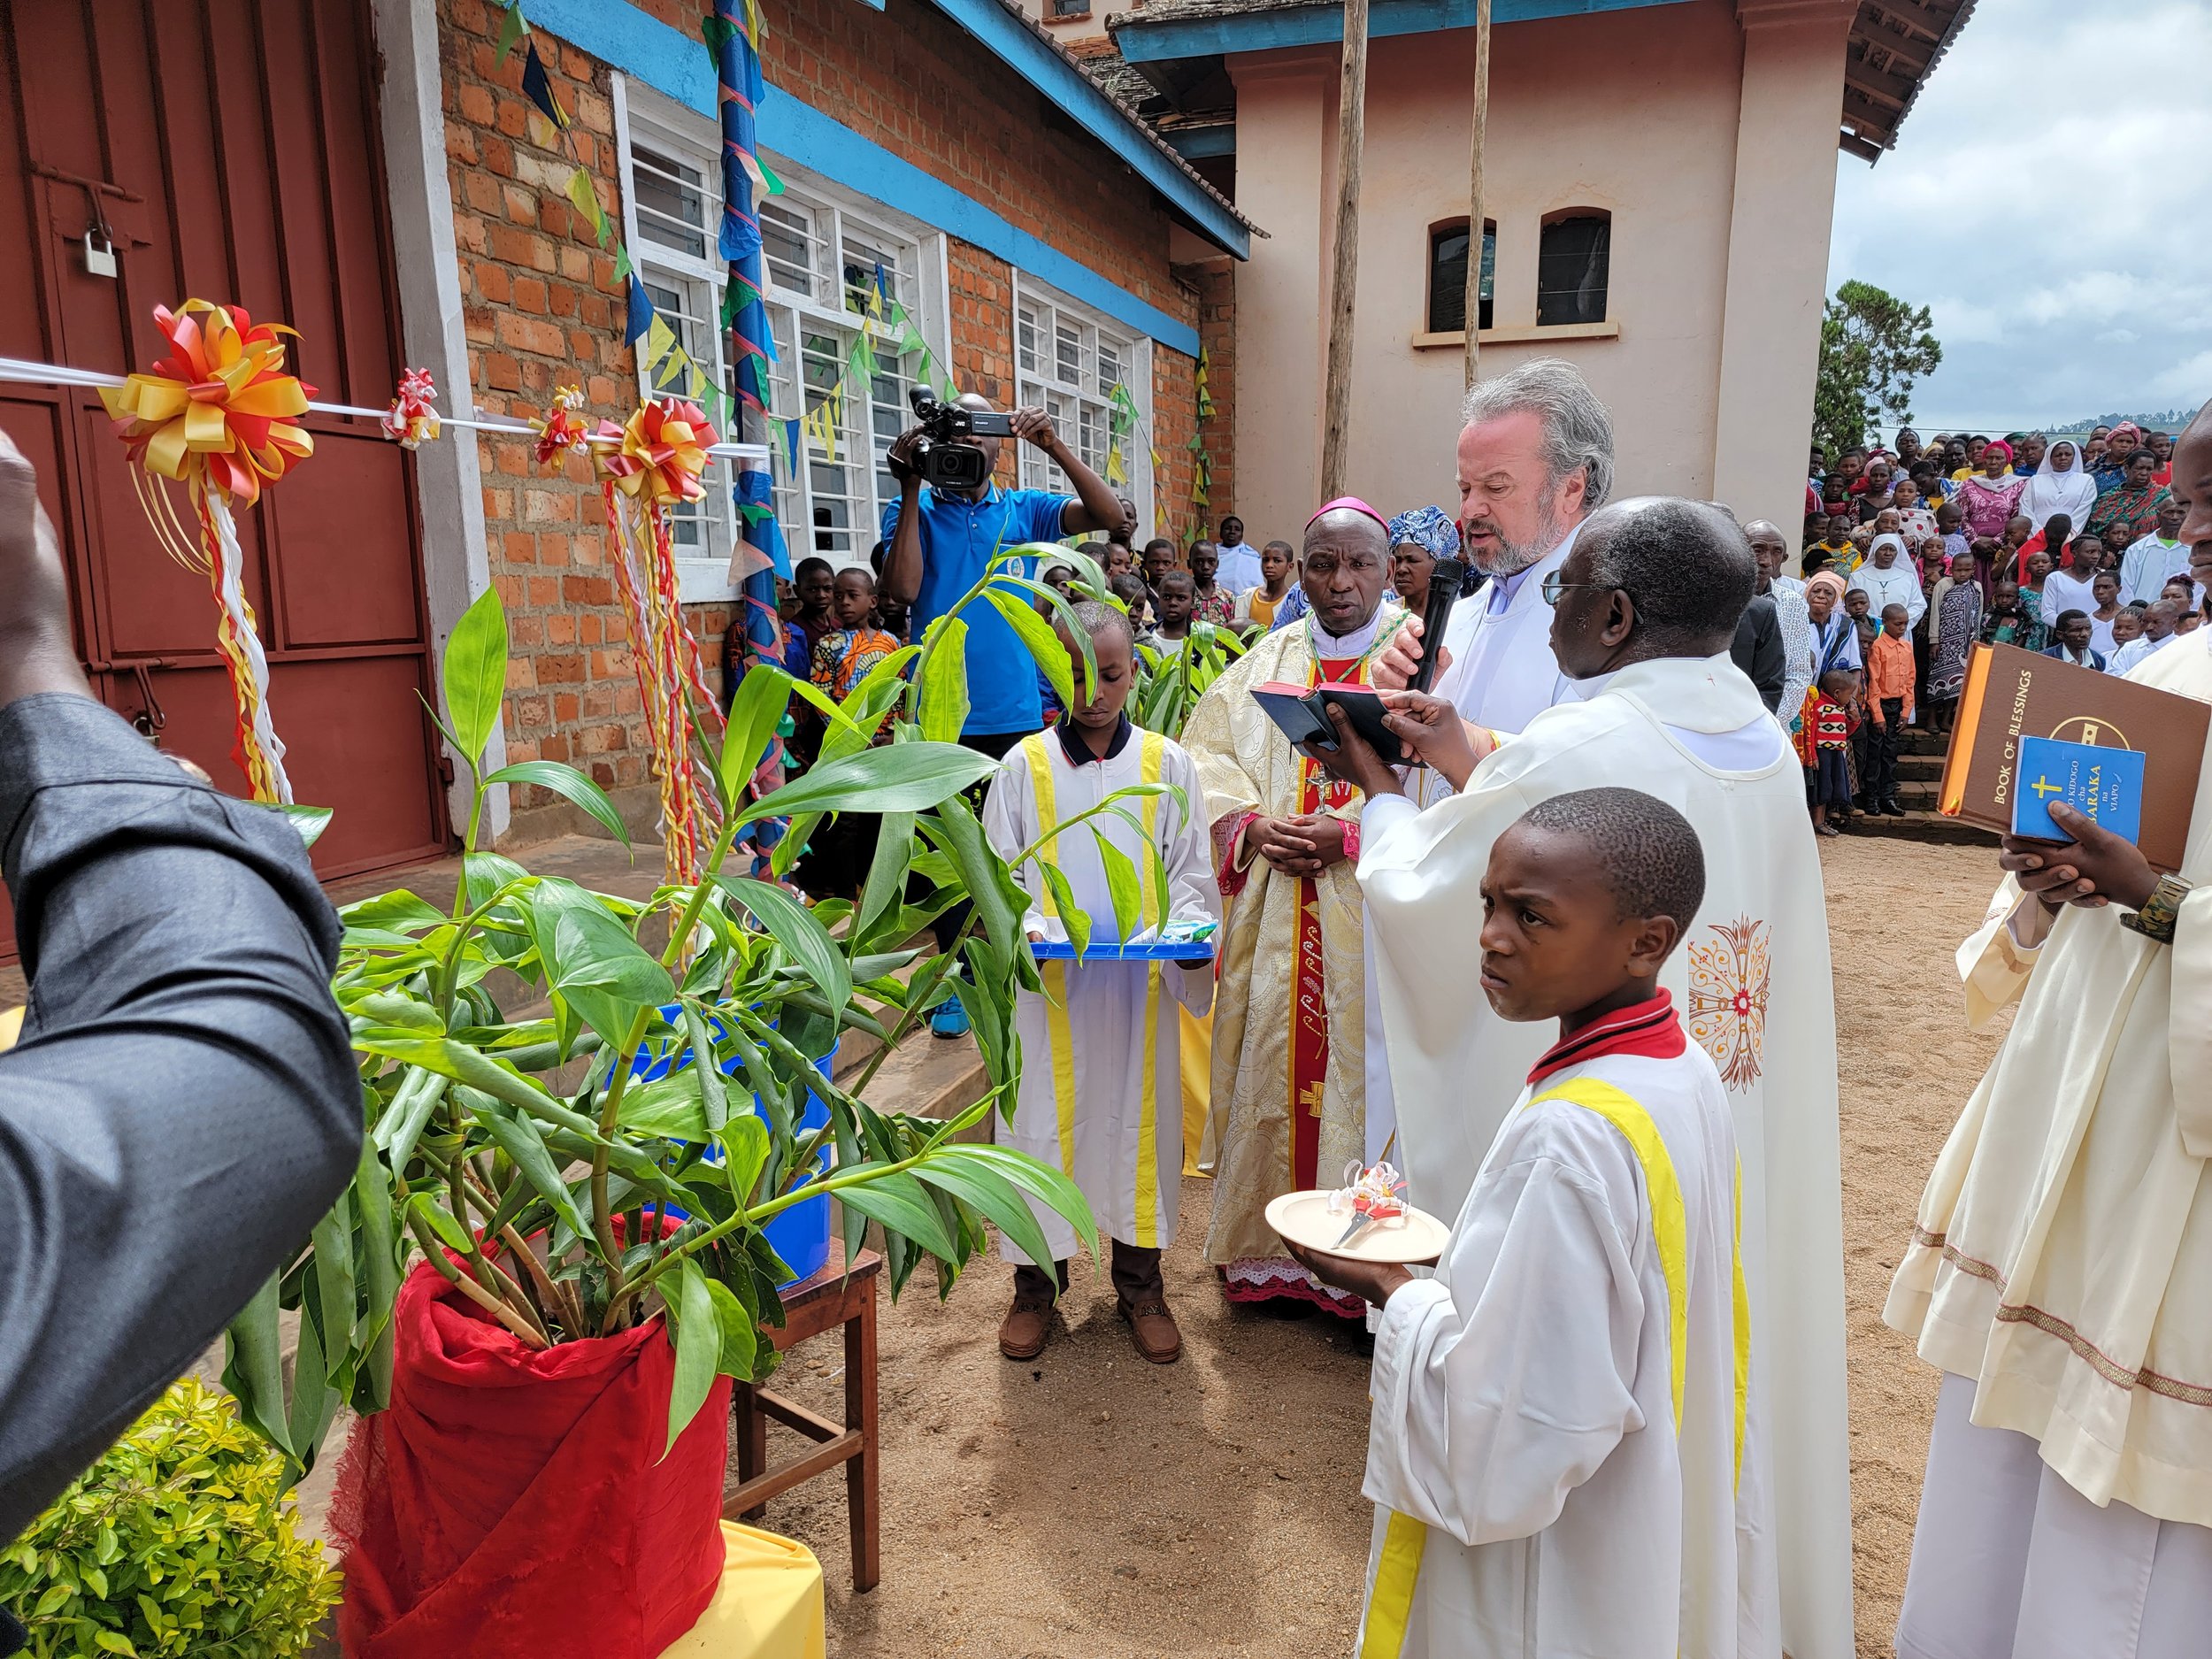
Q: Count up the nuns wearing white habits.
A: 2